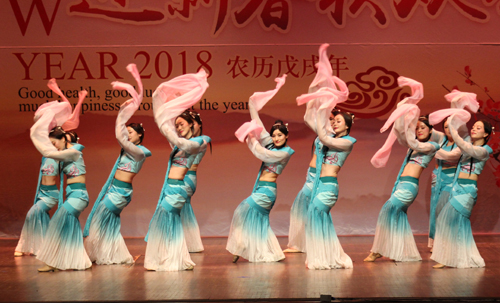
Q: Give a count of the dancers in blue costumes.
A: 11